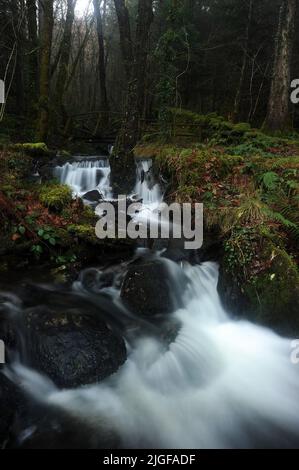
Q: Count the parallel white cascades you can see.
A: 2